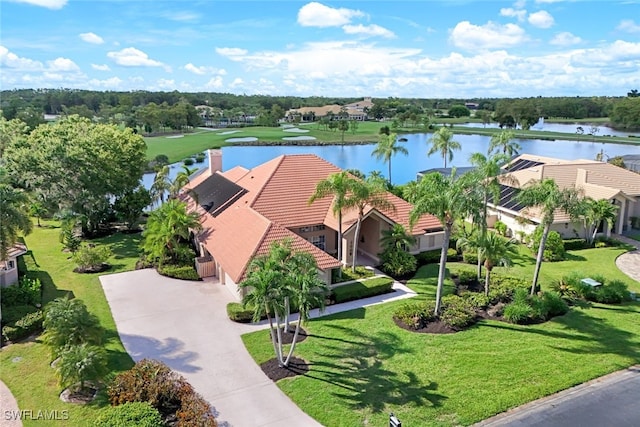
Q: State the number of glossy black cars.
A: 0